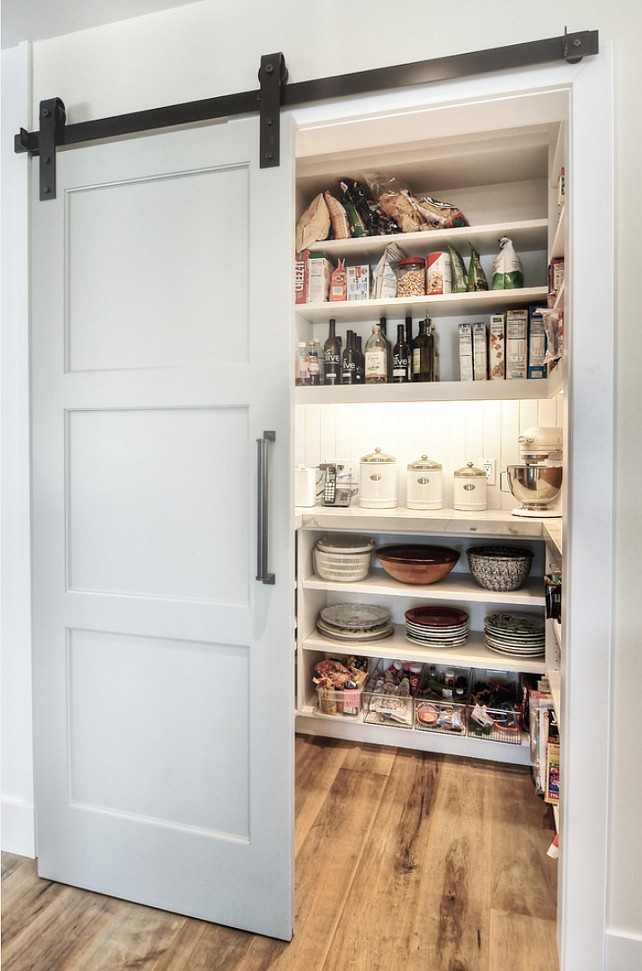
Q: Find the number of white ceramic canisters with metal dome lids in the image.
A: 3